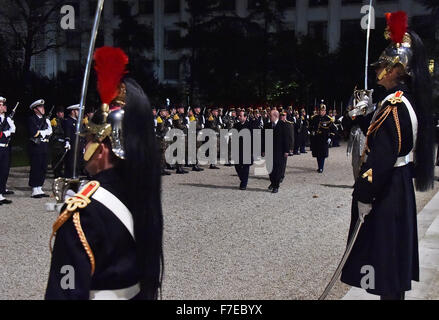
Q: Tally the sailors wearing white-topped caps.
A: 3